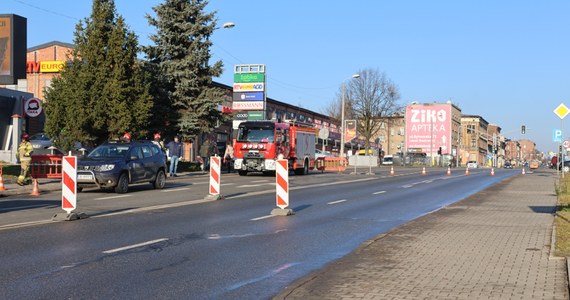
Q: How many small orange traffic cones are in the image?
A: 8